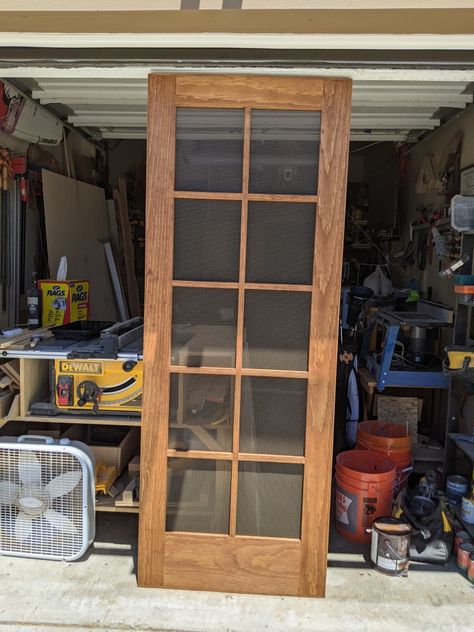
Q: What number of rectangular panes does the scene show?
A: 10